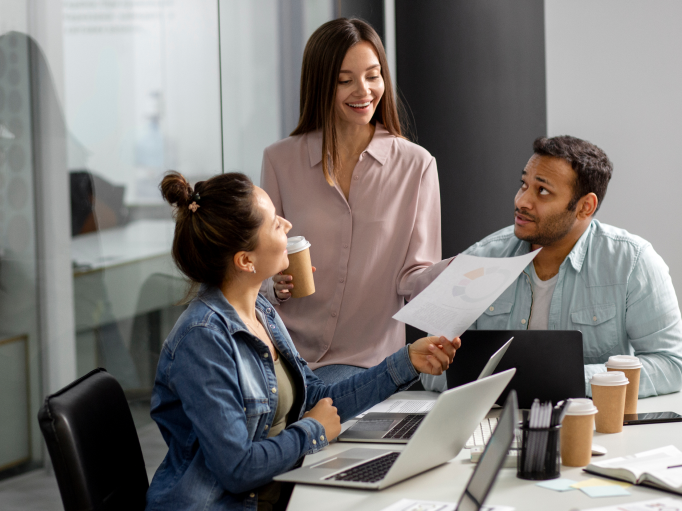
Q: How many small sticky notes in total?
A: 3